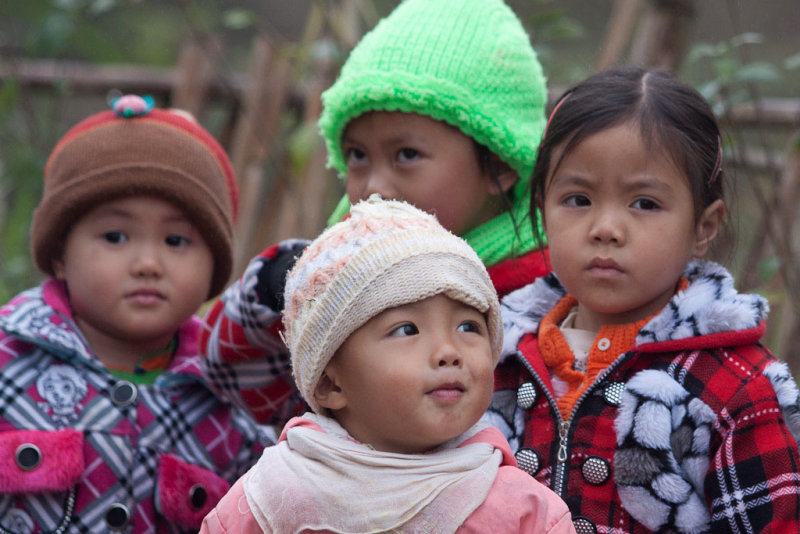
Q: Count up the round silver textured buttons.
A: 5